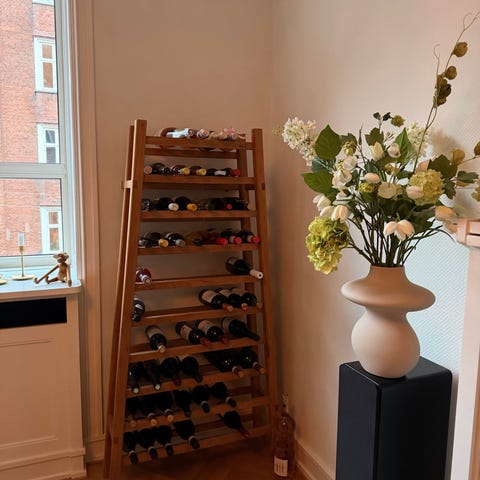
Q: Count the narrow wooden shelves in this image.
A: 10